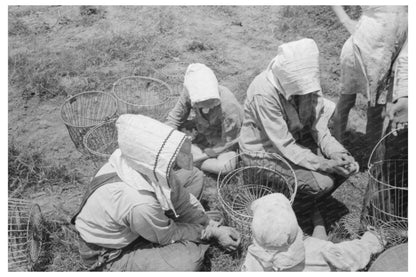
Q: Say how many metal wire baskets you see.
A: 6